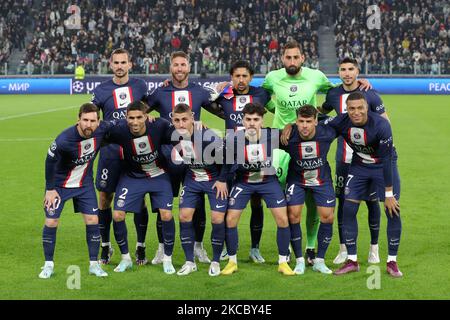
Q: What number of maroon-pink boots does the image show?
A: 2